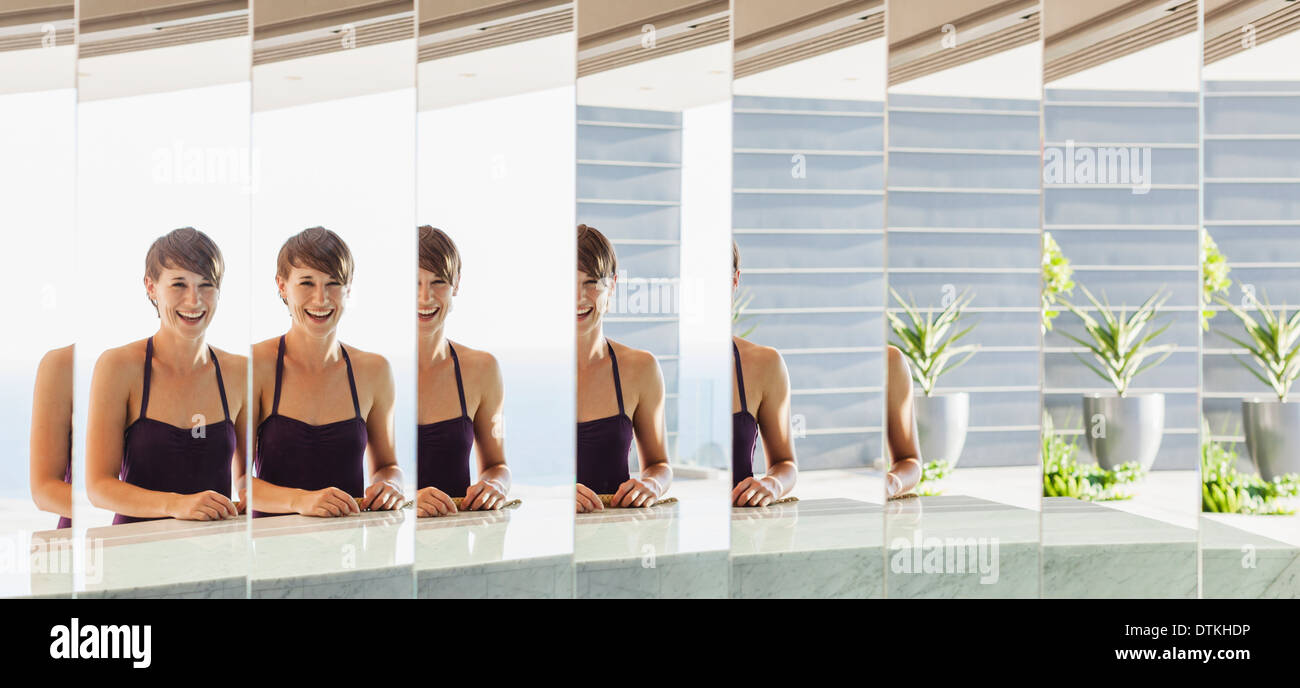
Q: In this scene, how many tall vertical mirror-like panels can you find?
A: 9